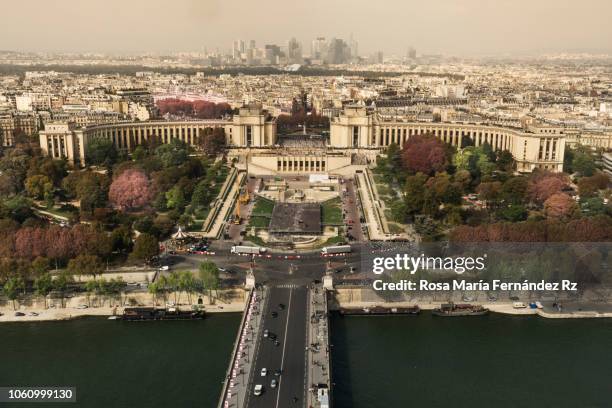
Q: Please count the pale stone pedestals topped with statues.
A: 2